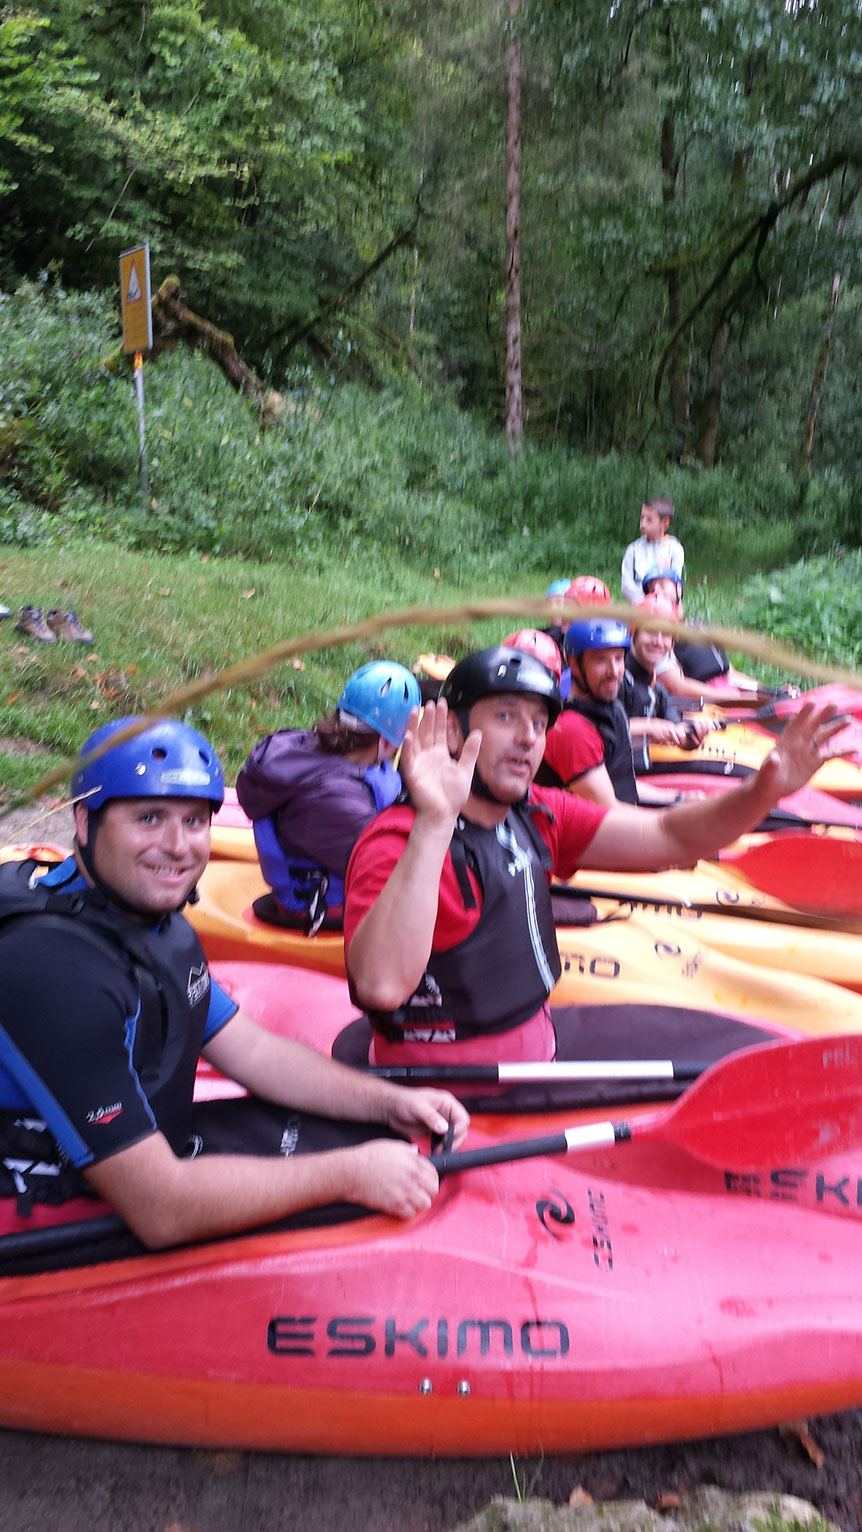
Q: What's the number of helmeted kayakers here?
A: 9